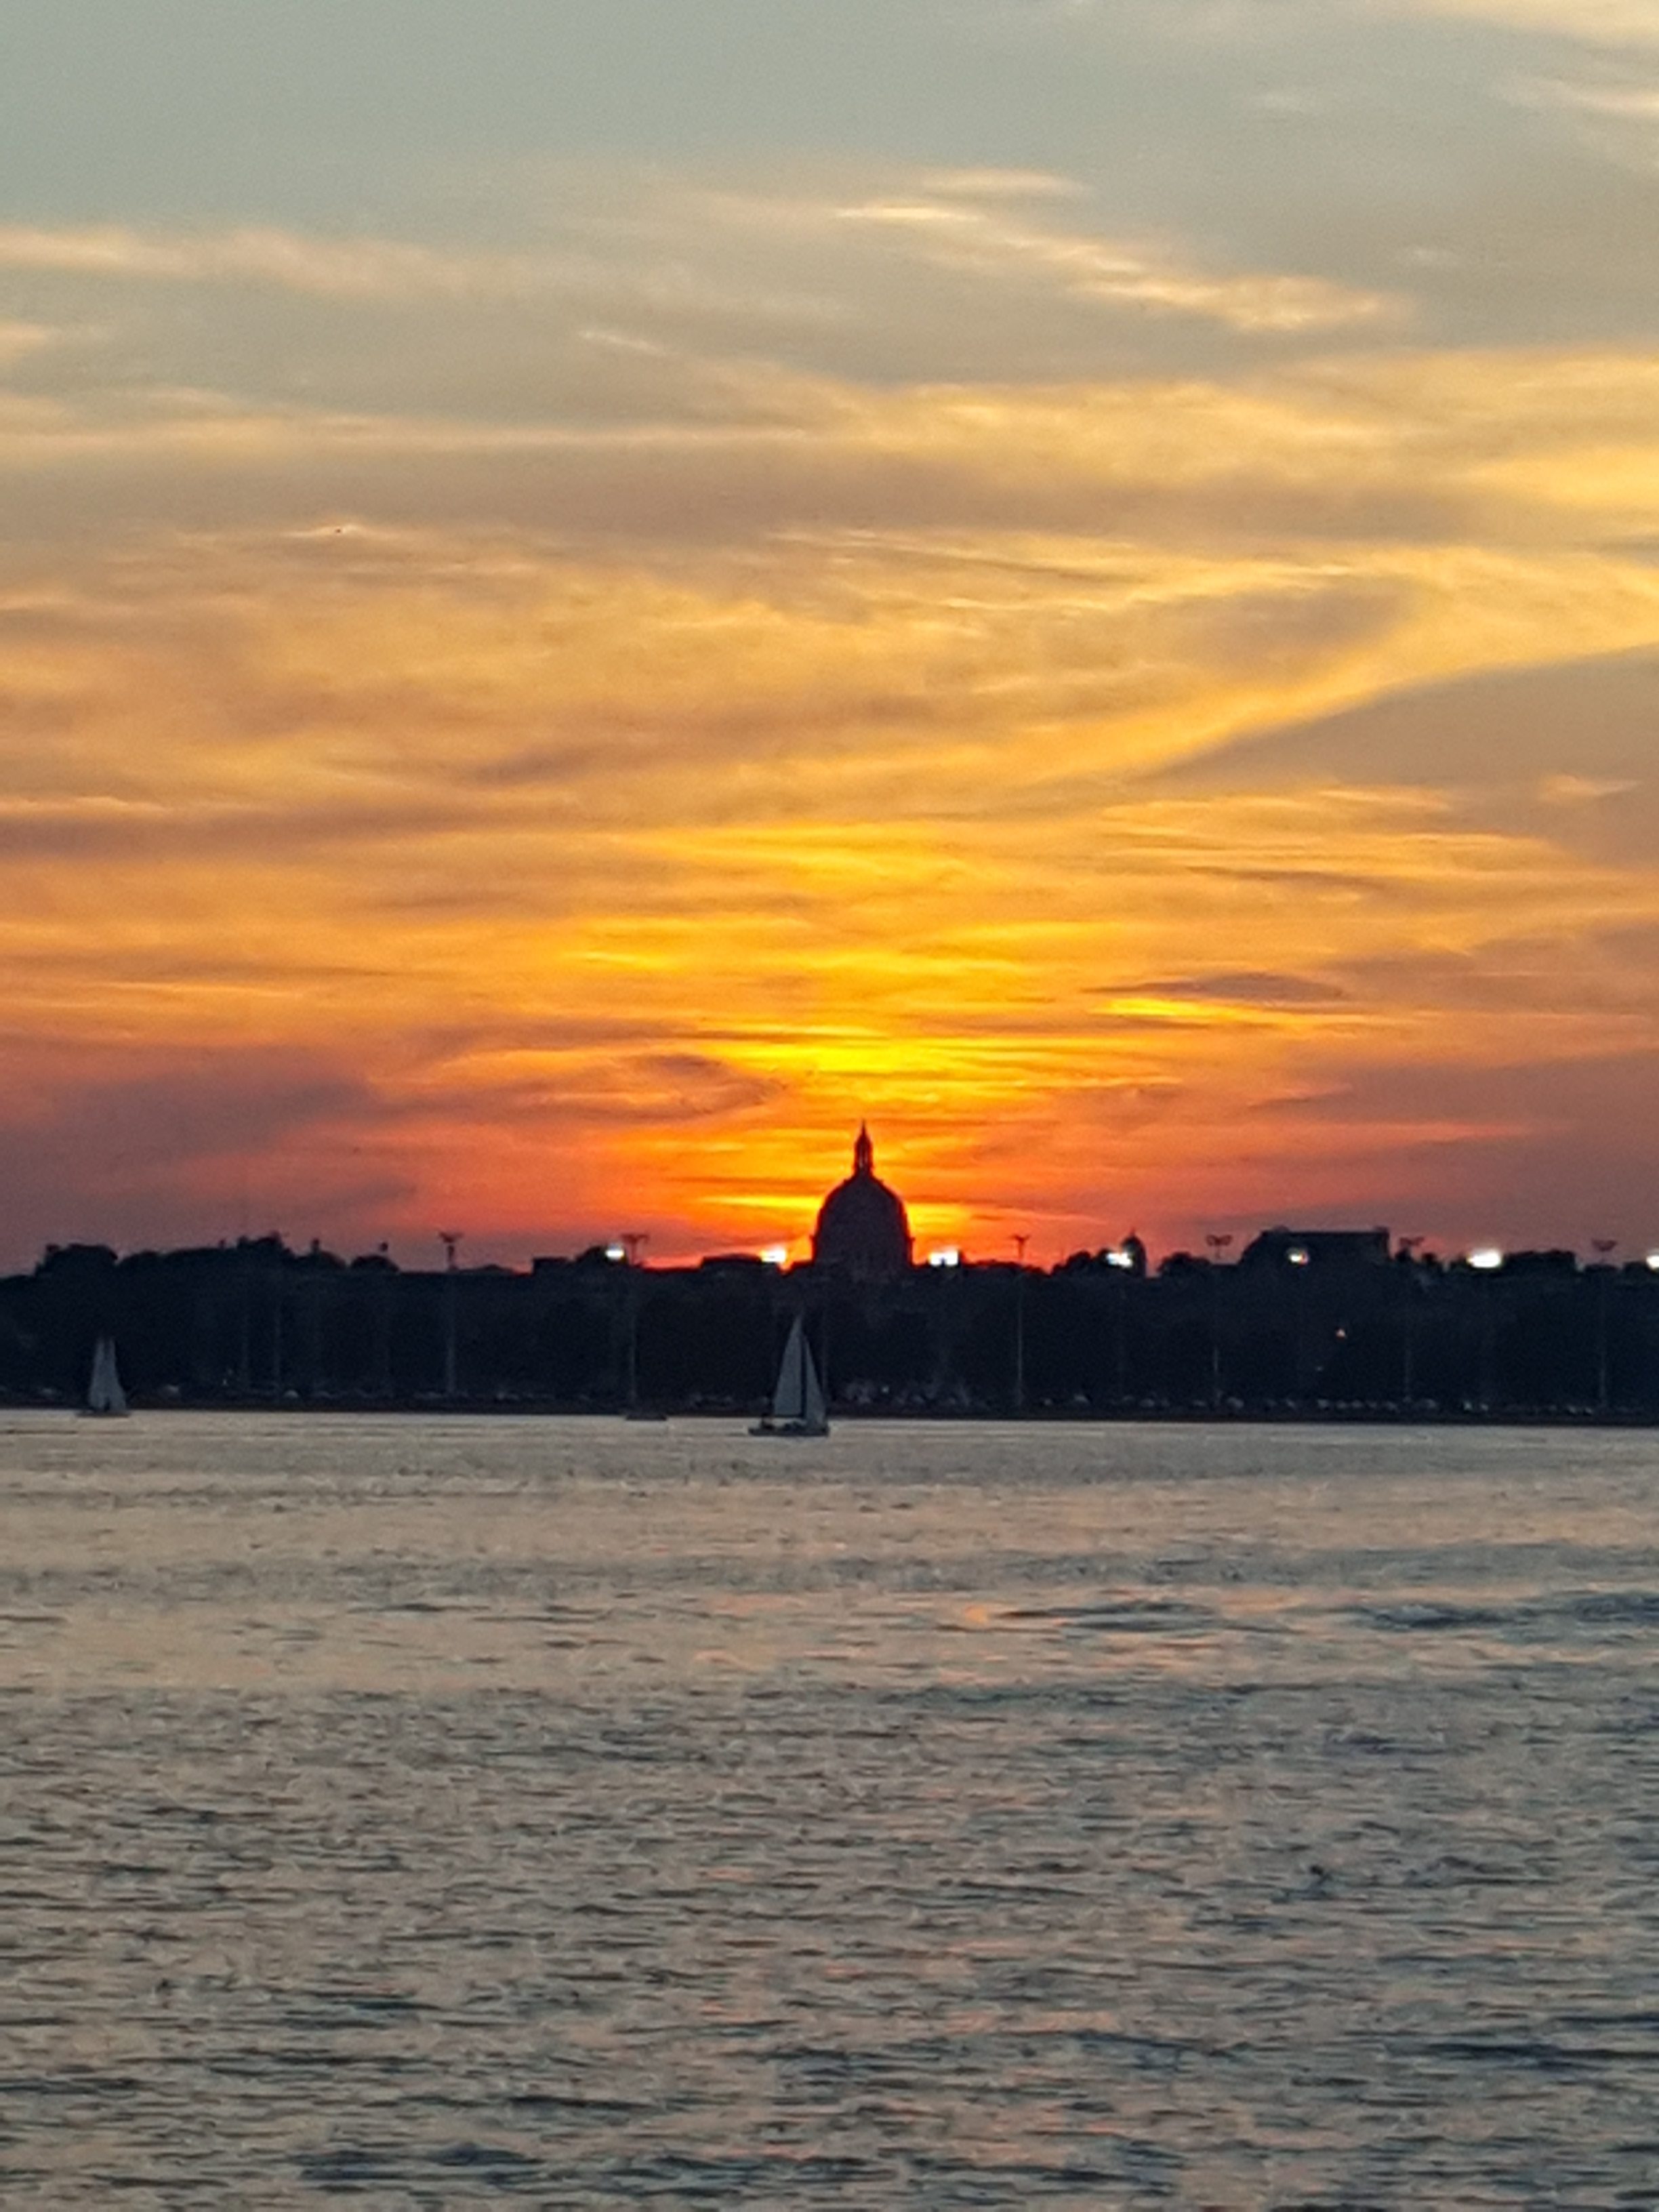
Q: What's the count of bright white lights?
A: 7